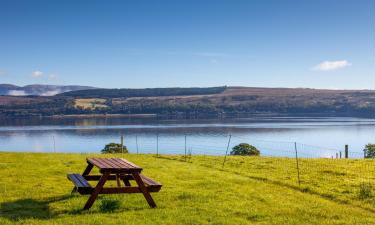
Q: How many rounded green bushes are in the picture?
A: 3